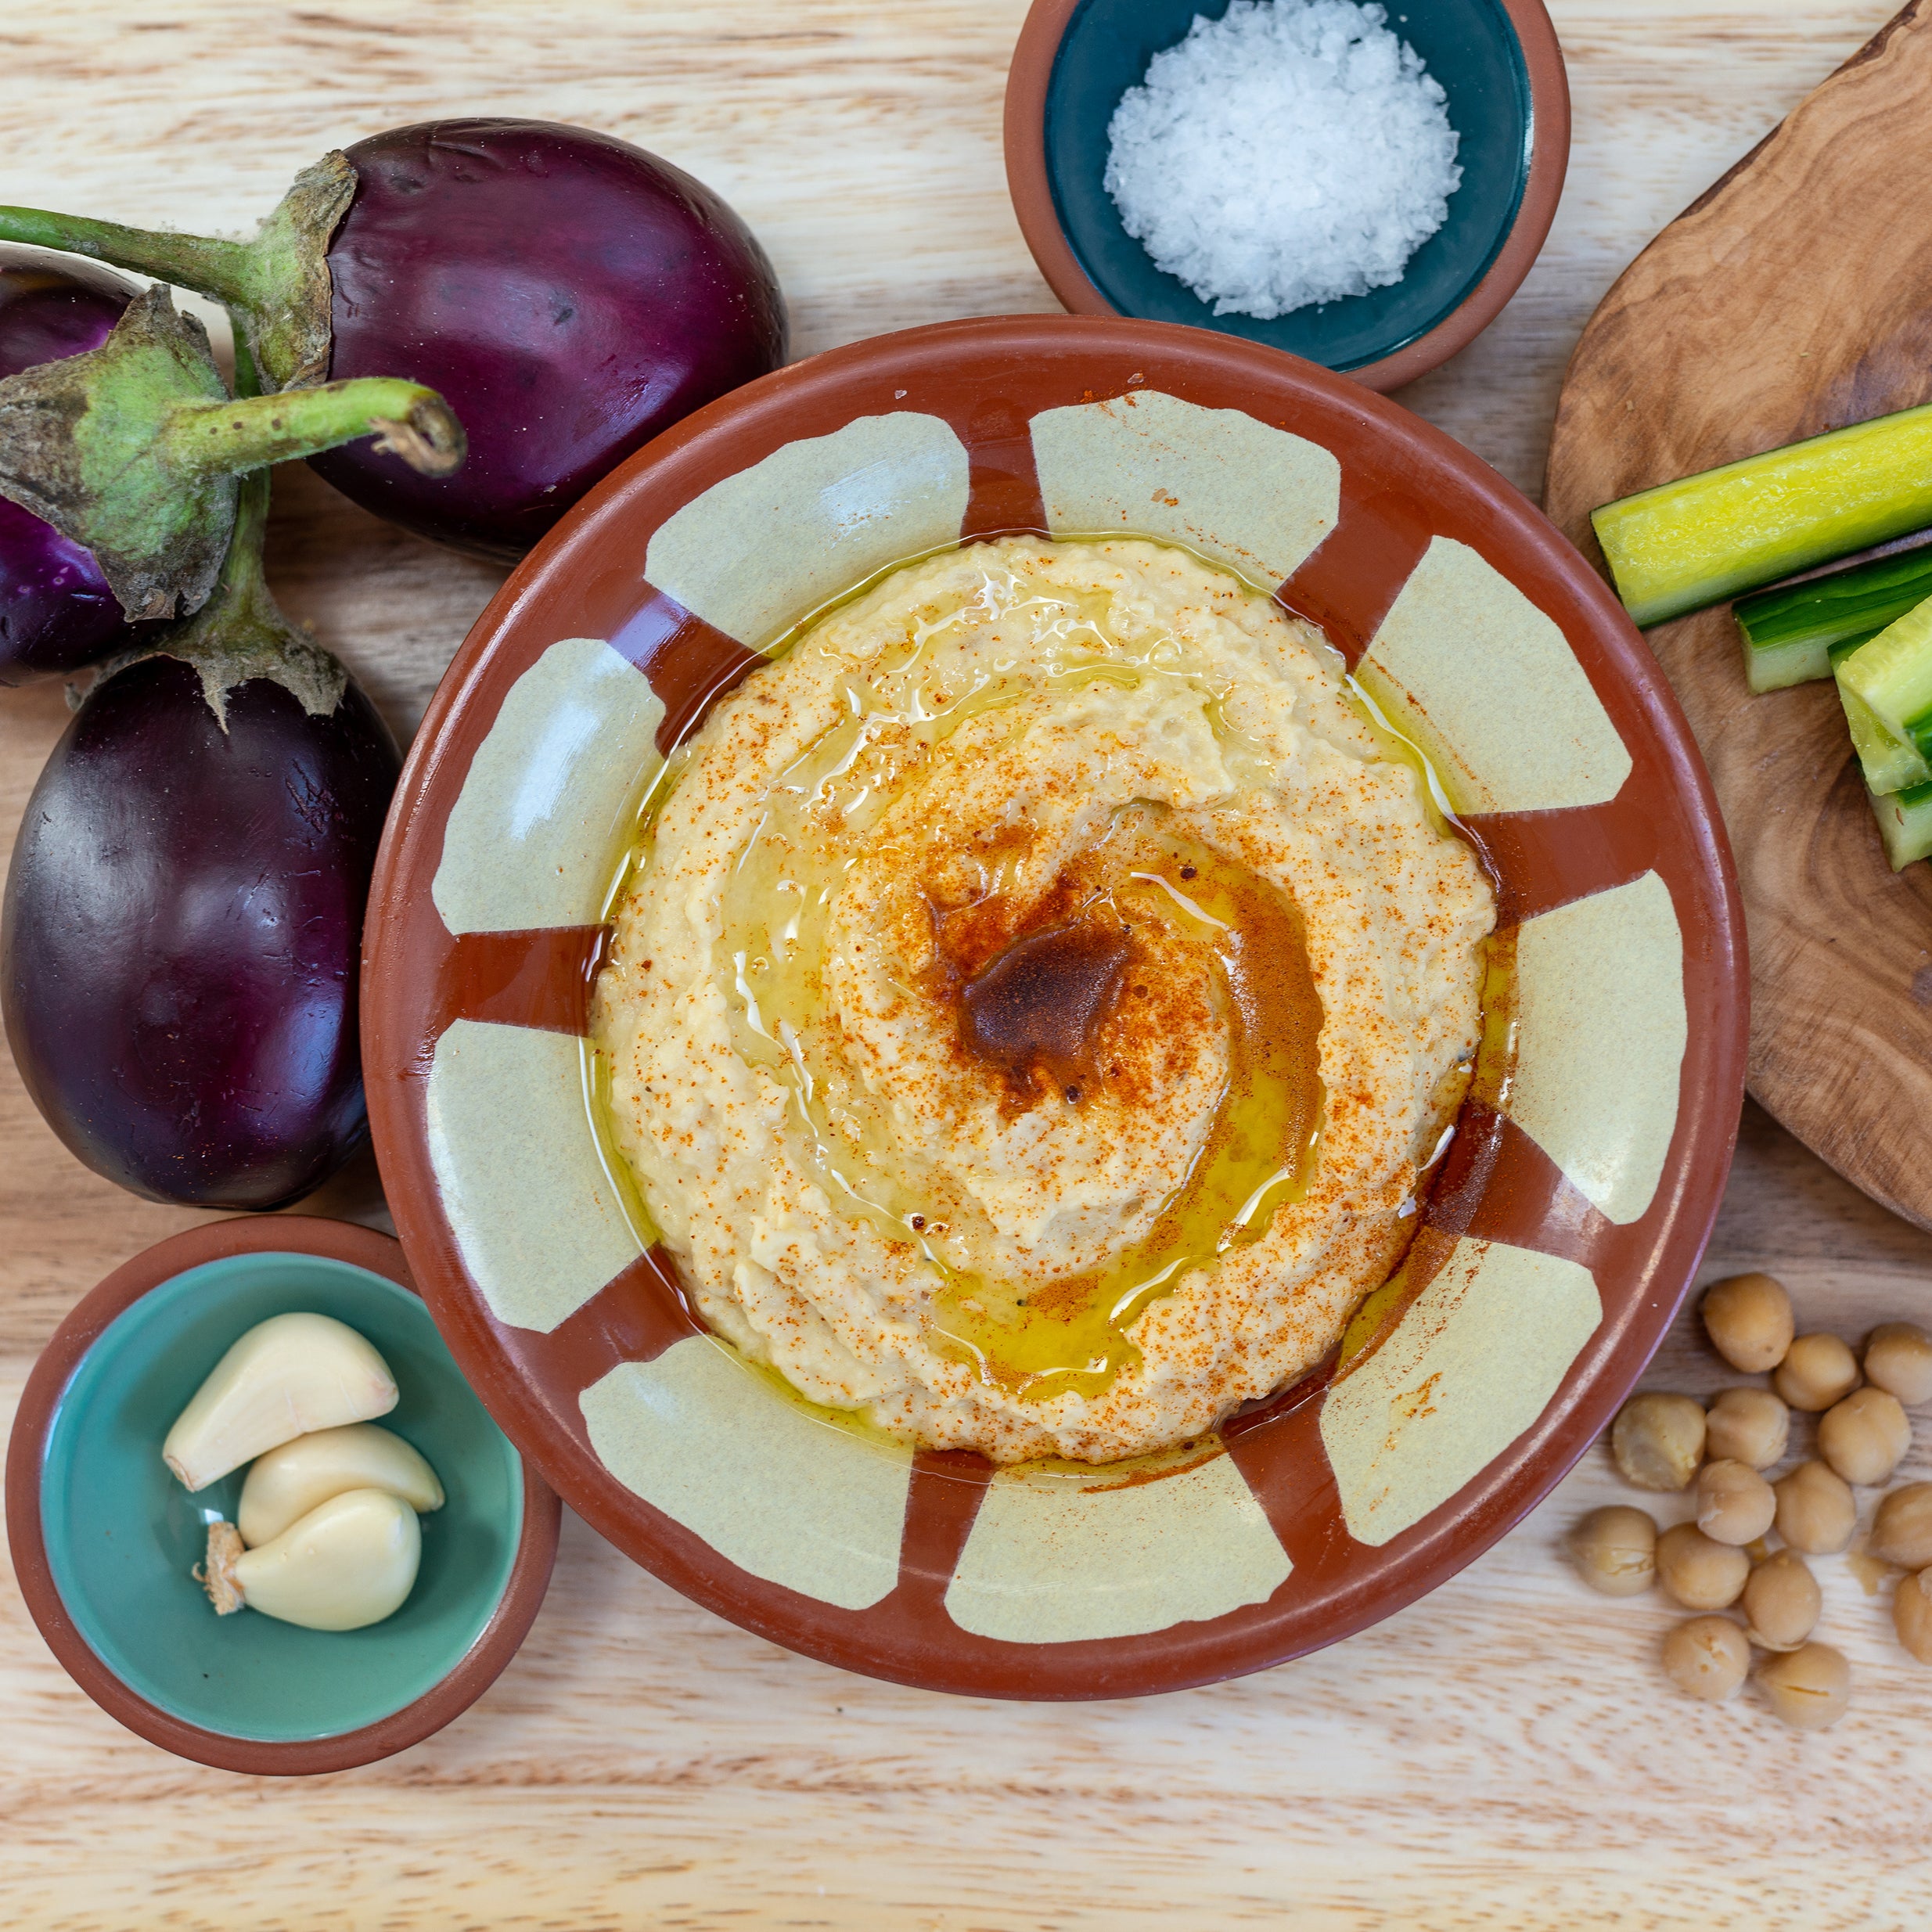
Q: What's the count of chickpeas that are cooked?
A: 15